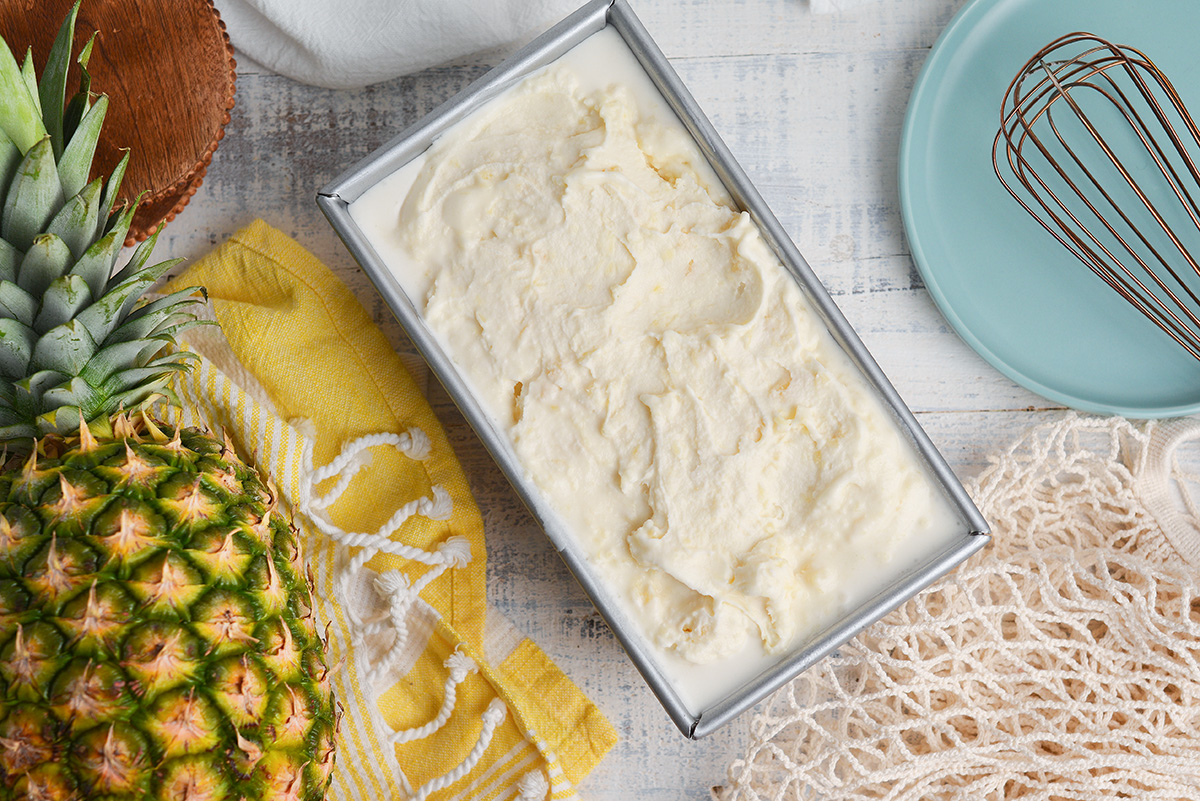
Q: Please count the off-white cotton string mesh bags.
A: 1